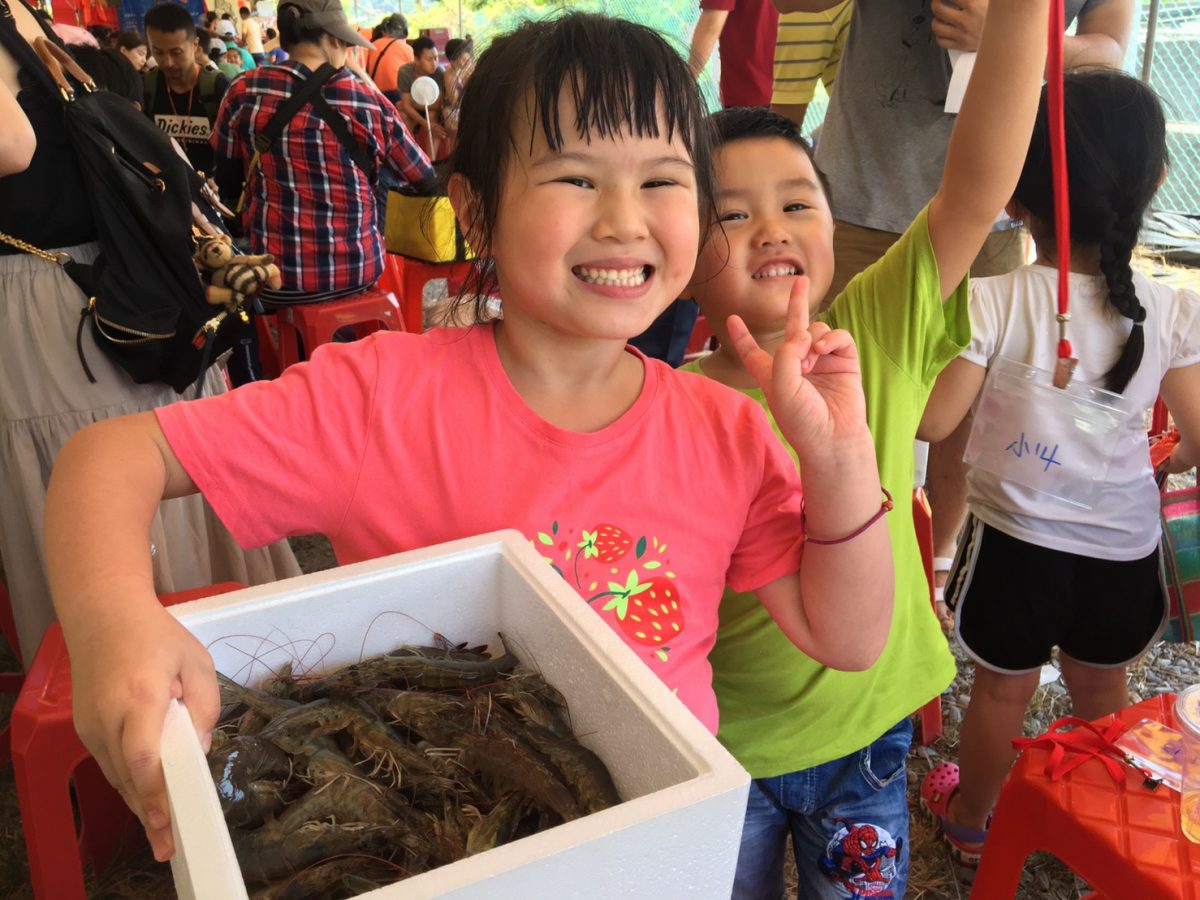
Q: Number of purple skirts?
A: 0